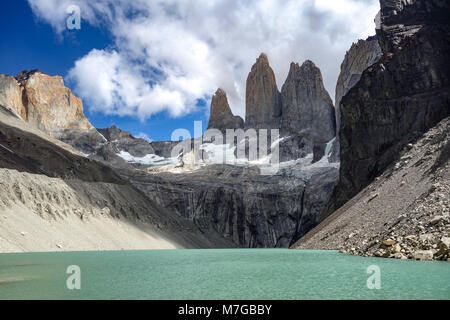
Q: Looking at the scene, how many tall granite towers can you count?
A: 3